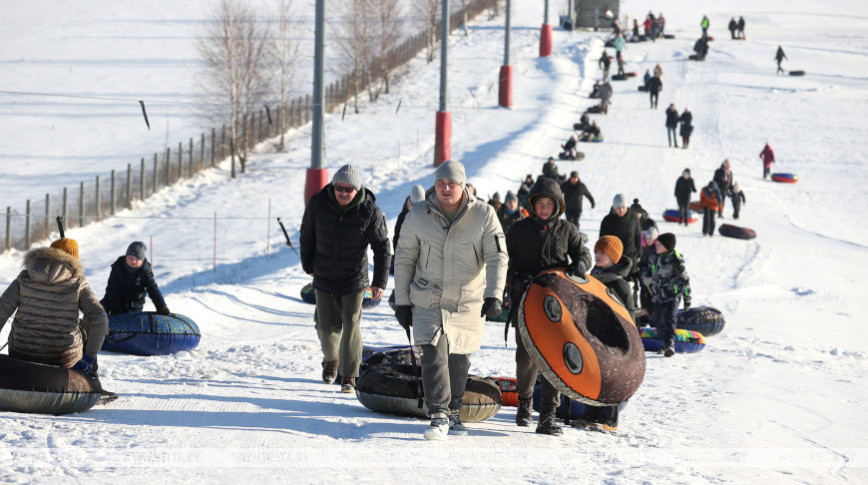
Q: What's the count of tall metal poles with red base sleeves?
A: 4